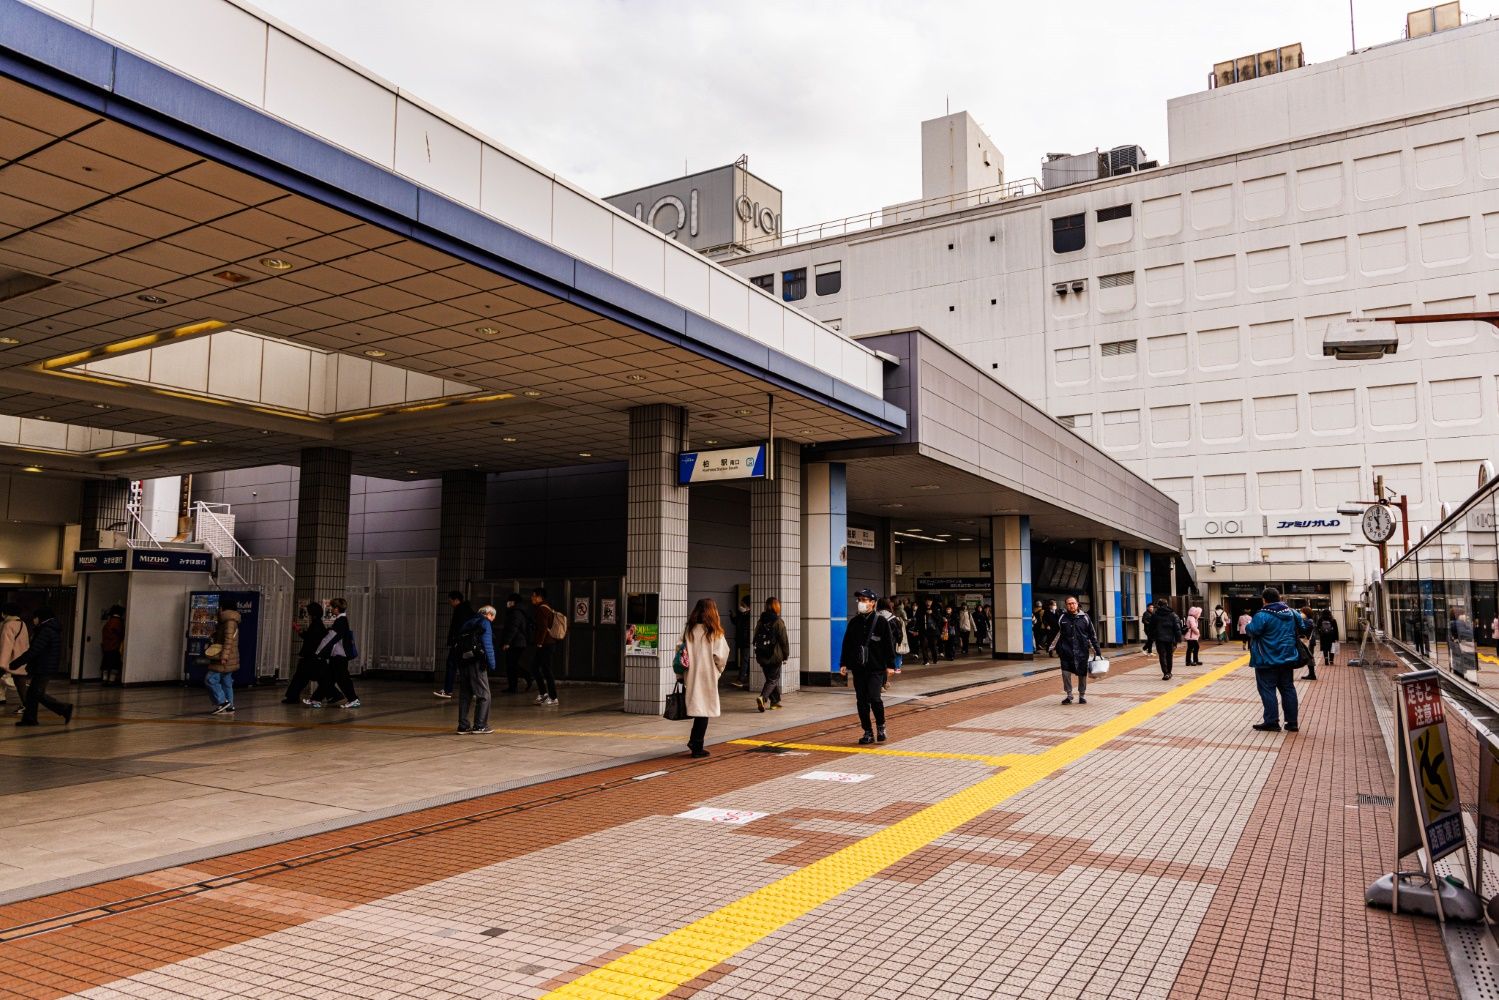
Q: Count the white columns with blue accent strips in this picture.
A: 4